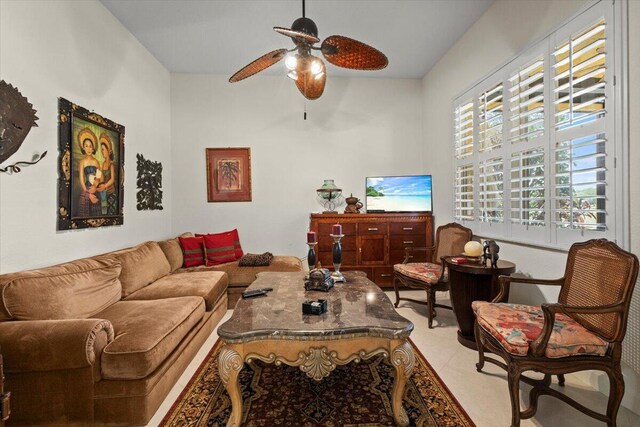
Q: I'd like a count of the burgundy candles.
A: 2